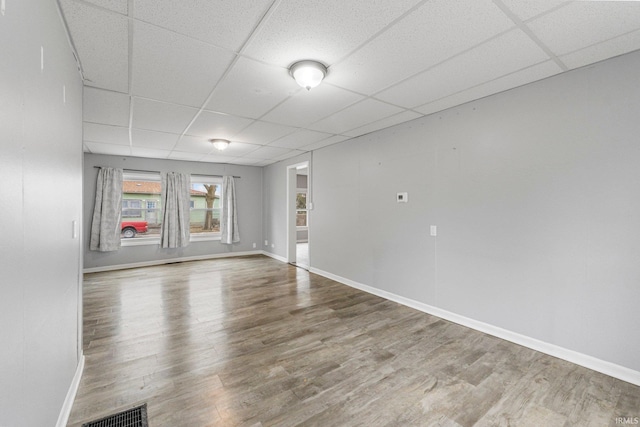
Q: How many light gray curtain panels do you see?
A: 3